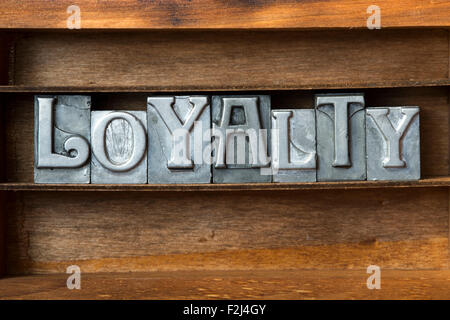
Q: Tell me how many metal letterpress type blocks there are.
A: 7